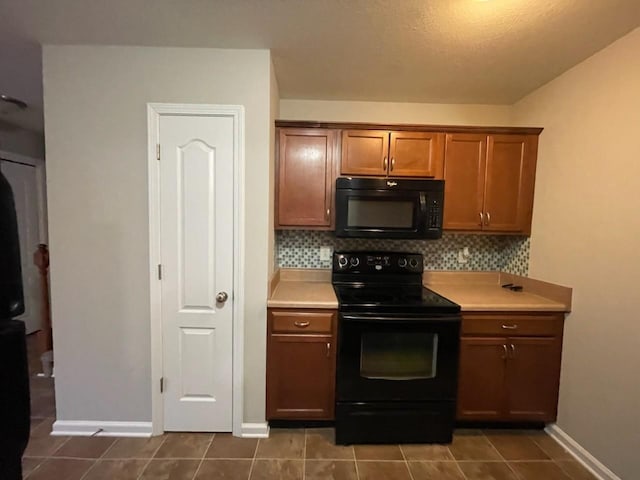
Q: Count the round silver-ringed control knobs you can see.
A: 4